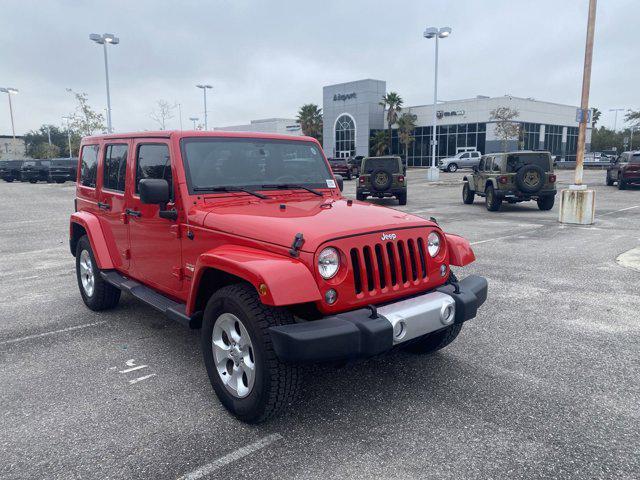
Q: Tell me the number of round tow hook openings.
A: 2